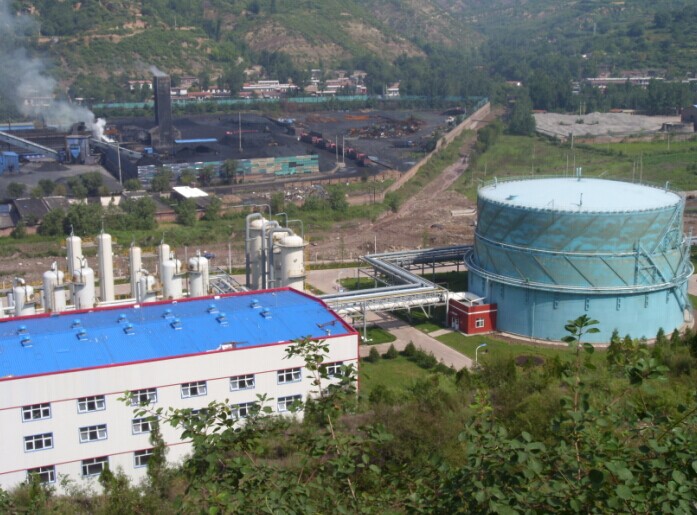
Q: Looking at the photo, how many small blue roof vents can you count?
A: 12